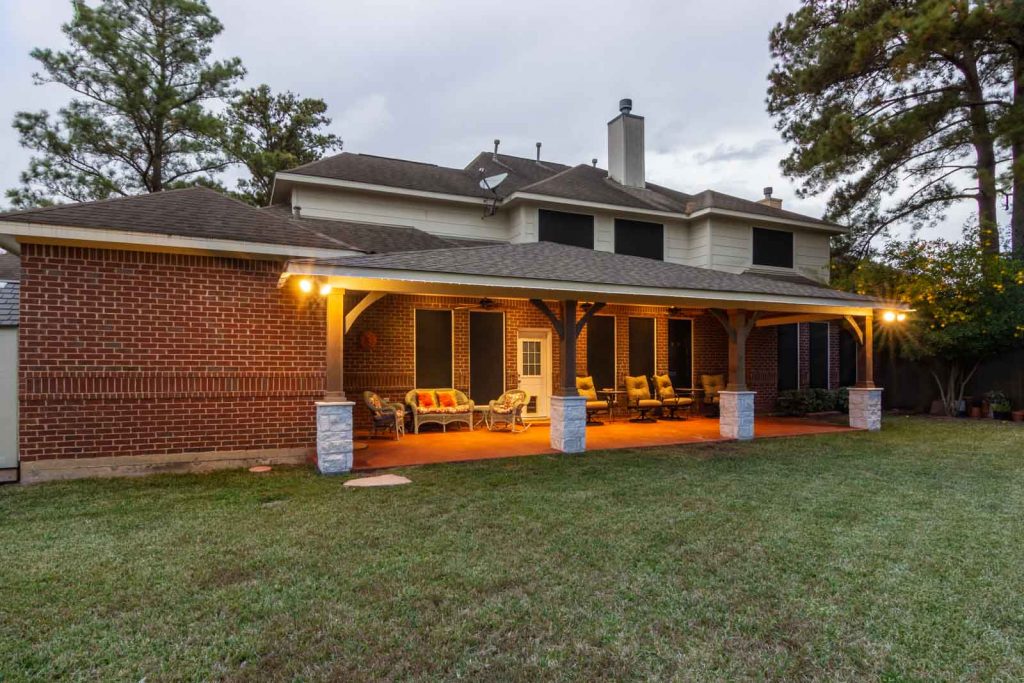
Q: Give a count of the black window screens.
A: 11